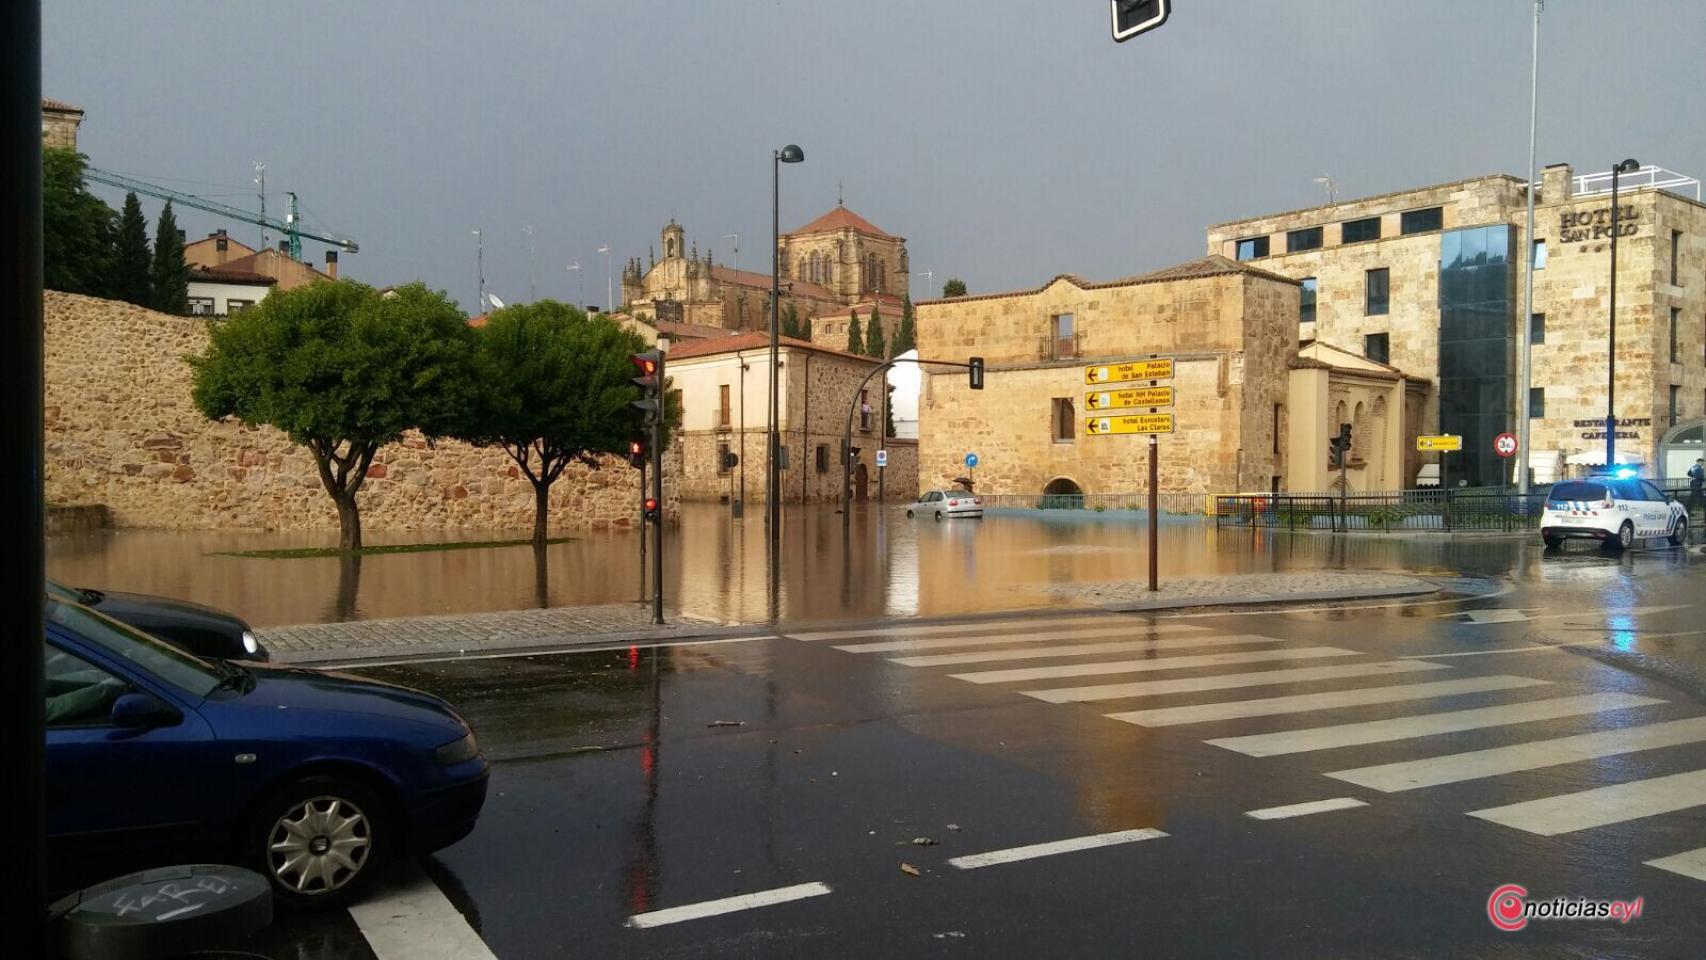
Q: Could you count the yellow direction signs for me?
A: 4